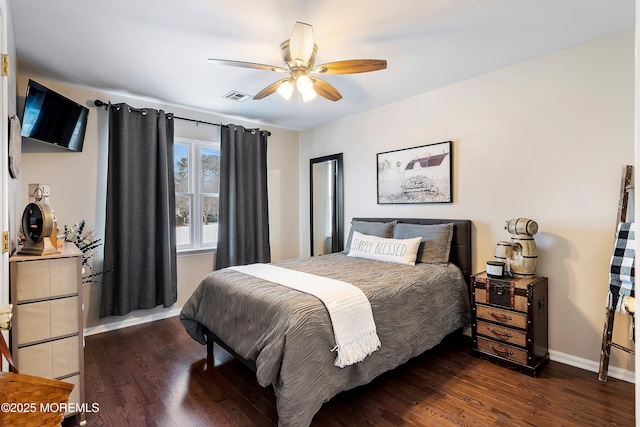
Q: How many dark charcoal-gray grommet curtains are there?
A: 2